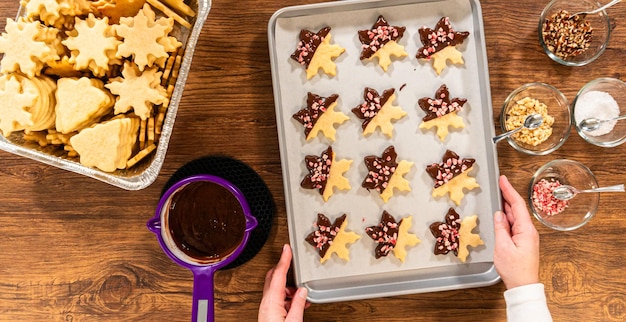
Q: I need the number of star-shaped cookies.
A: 12